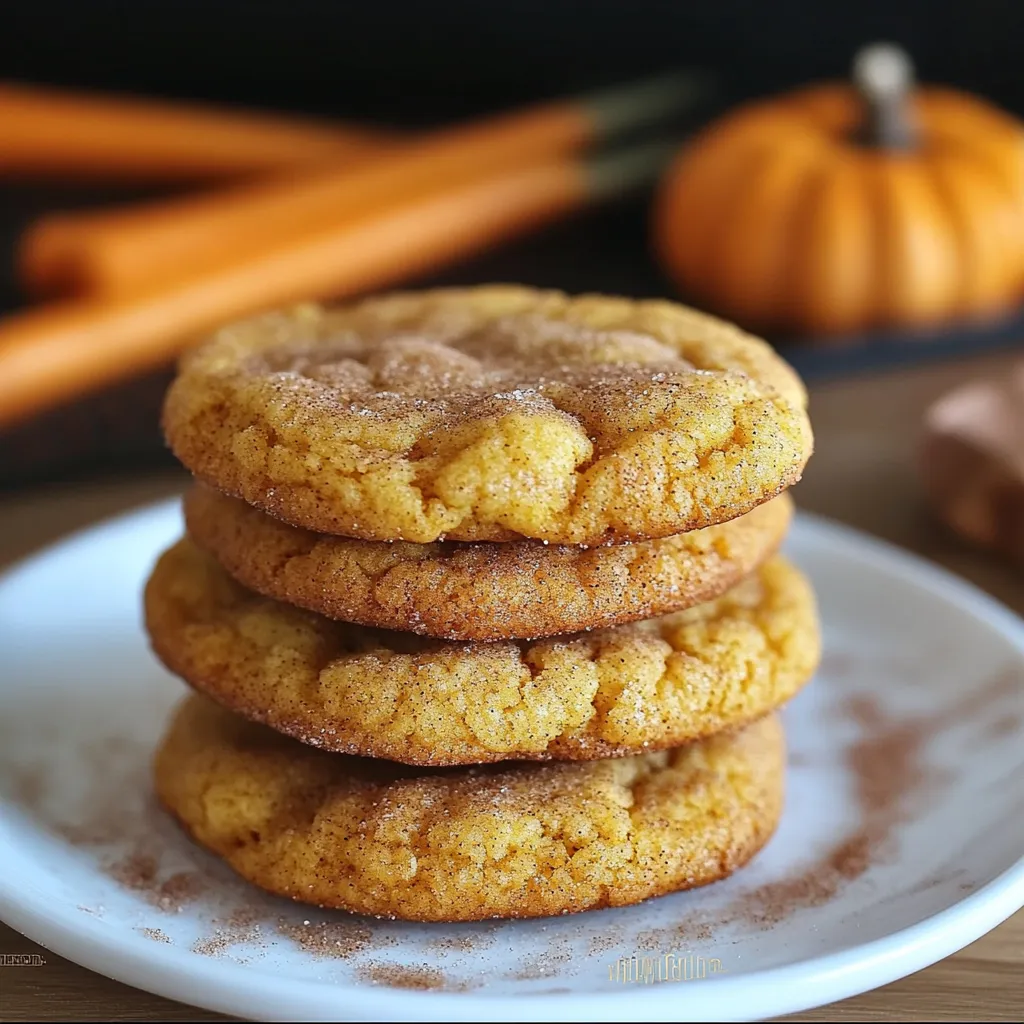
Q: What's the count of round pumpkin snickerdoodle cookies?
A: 4